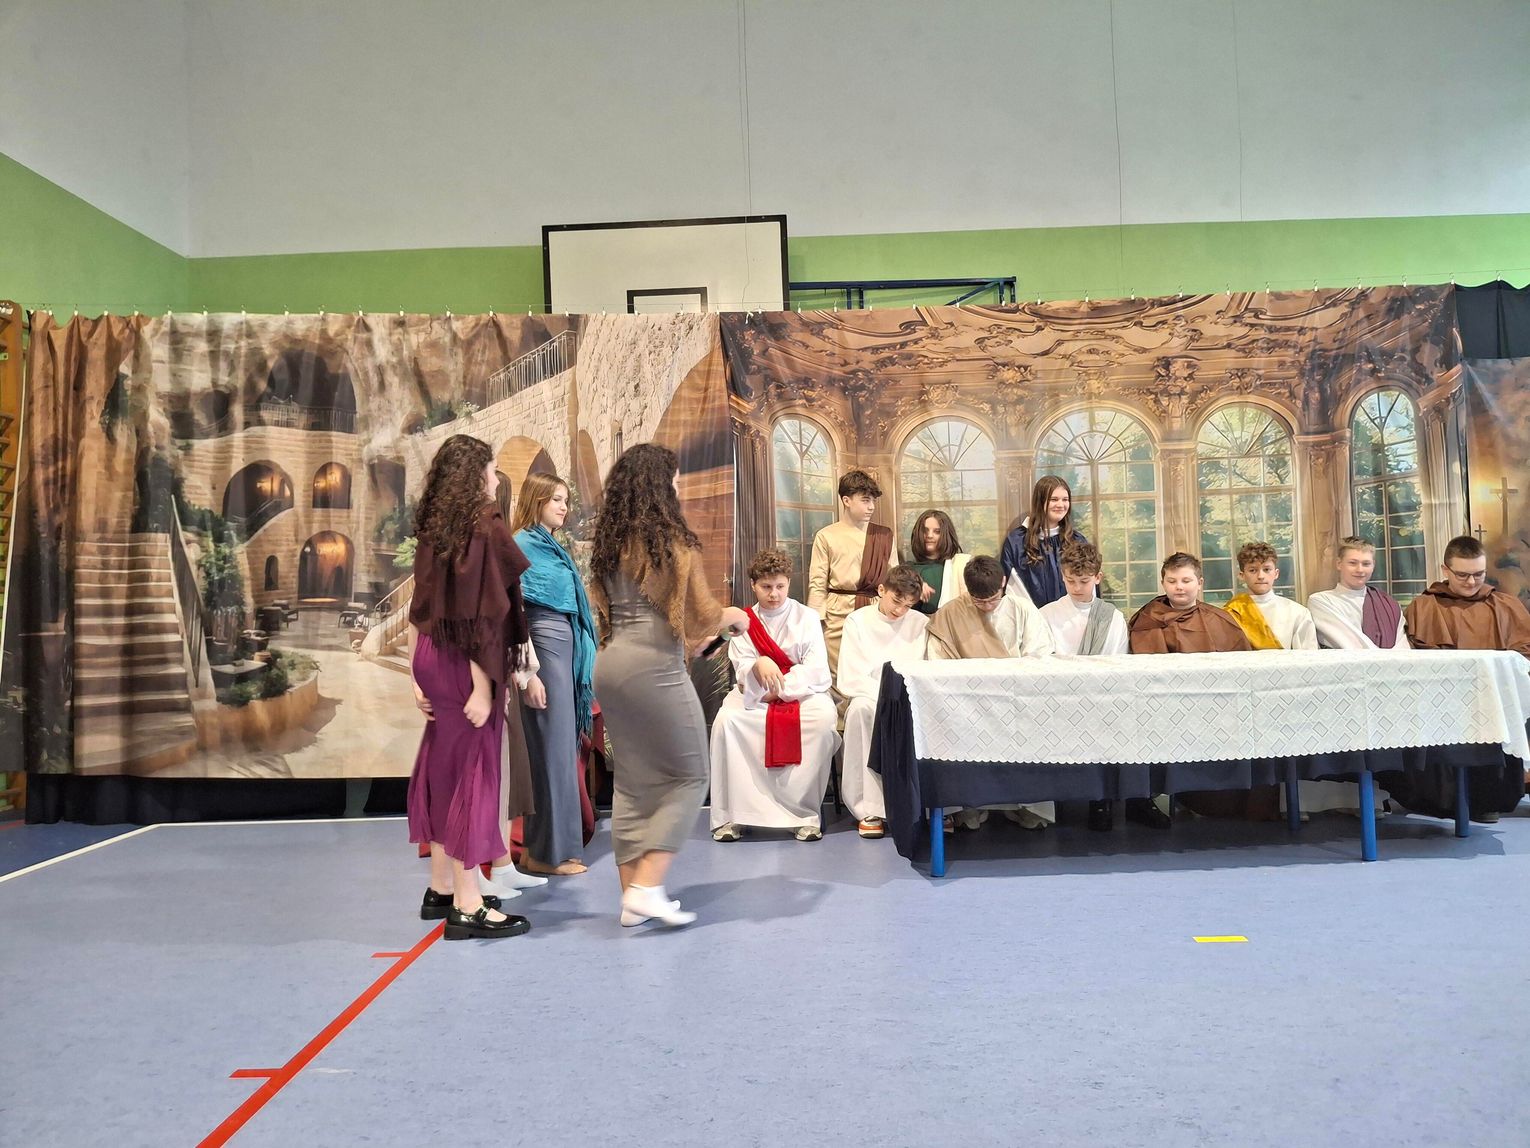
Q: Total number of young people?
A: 15